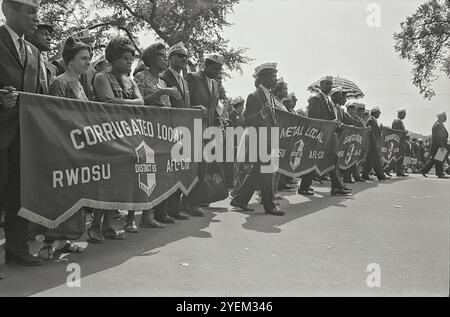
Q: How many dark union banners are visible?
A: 4